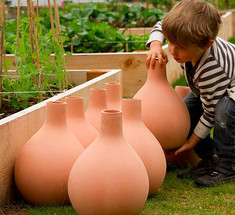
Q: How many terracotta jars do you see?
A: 8